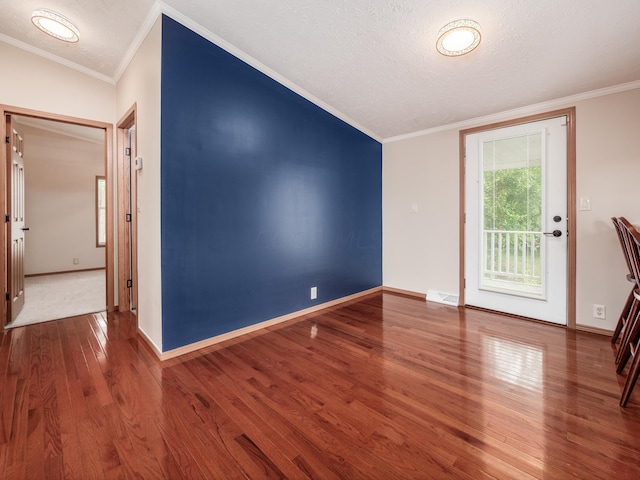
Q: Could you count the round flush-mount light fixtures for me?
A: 2